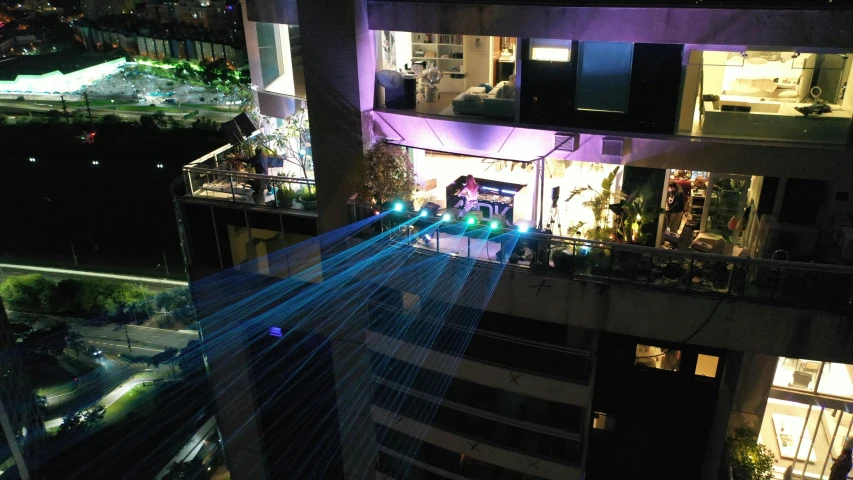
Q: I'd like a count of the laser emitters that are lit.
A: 6